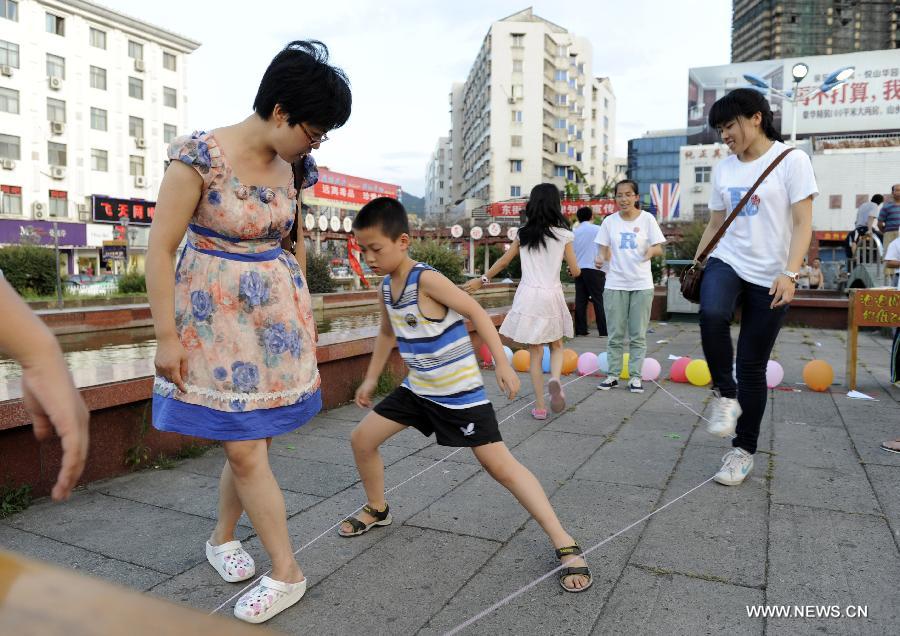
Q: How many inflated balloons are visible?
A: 14